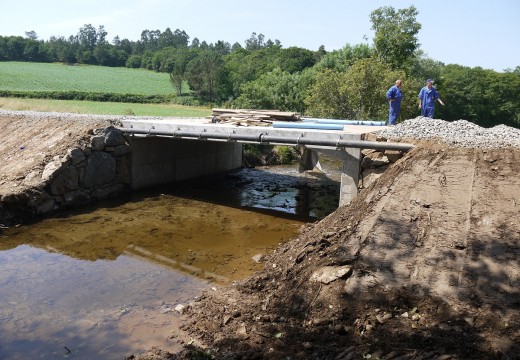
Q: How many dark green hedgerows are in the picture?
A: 1